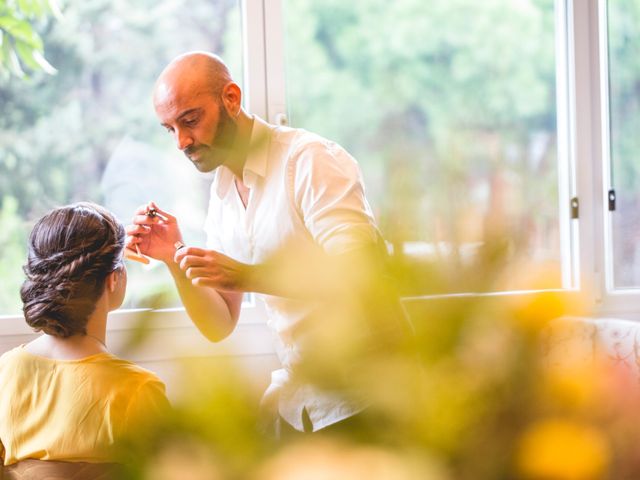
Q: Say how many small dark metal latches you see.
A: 2